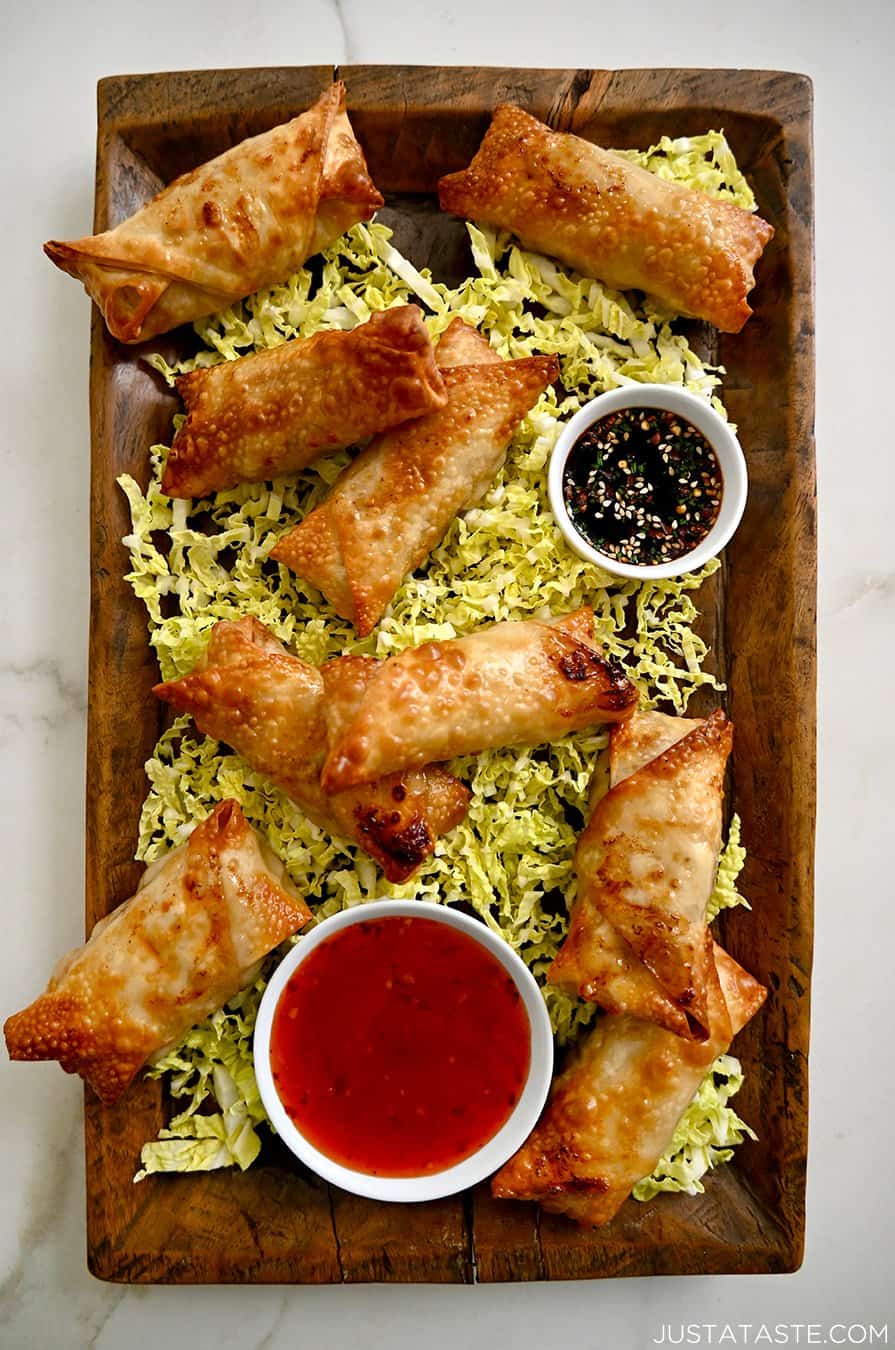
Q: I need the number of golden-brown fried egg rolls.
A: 9